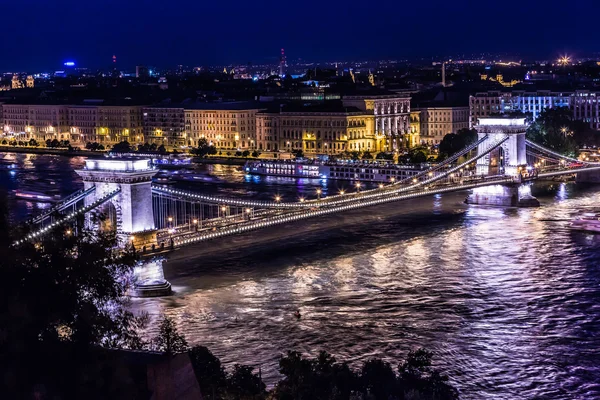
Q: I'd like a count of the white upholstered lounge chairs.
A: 0